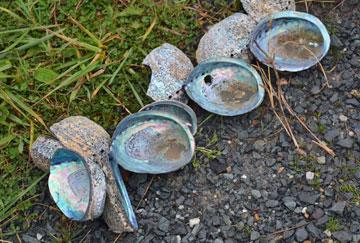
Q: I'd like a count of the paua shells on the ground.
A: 11